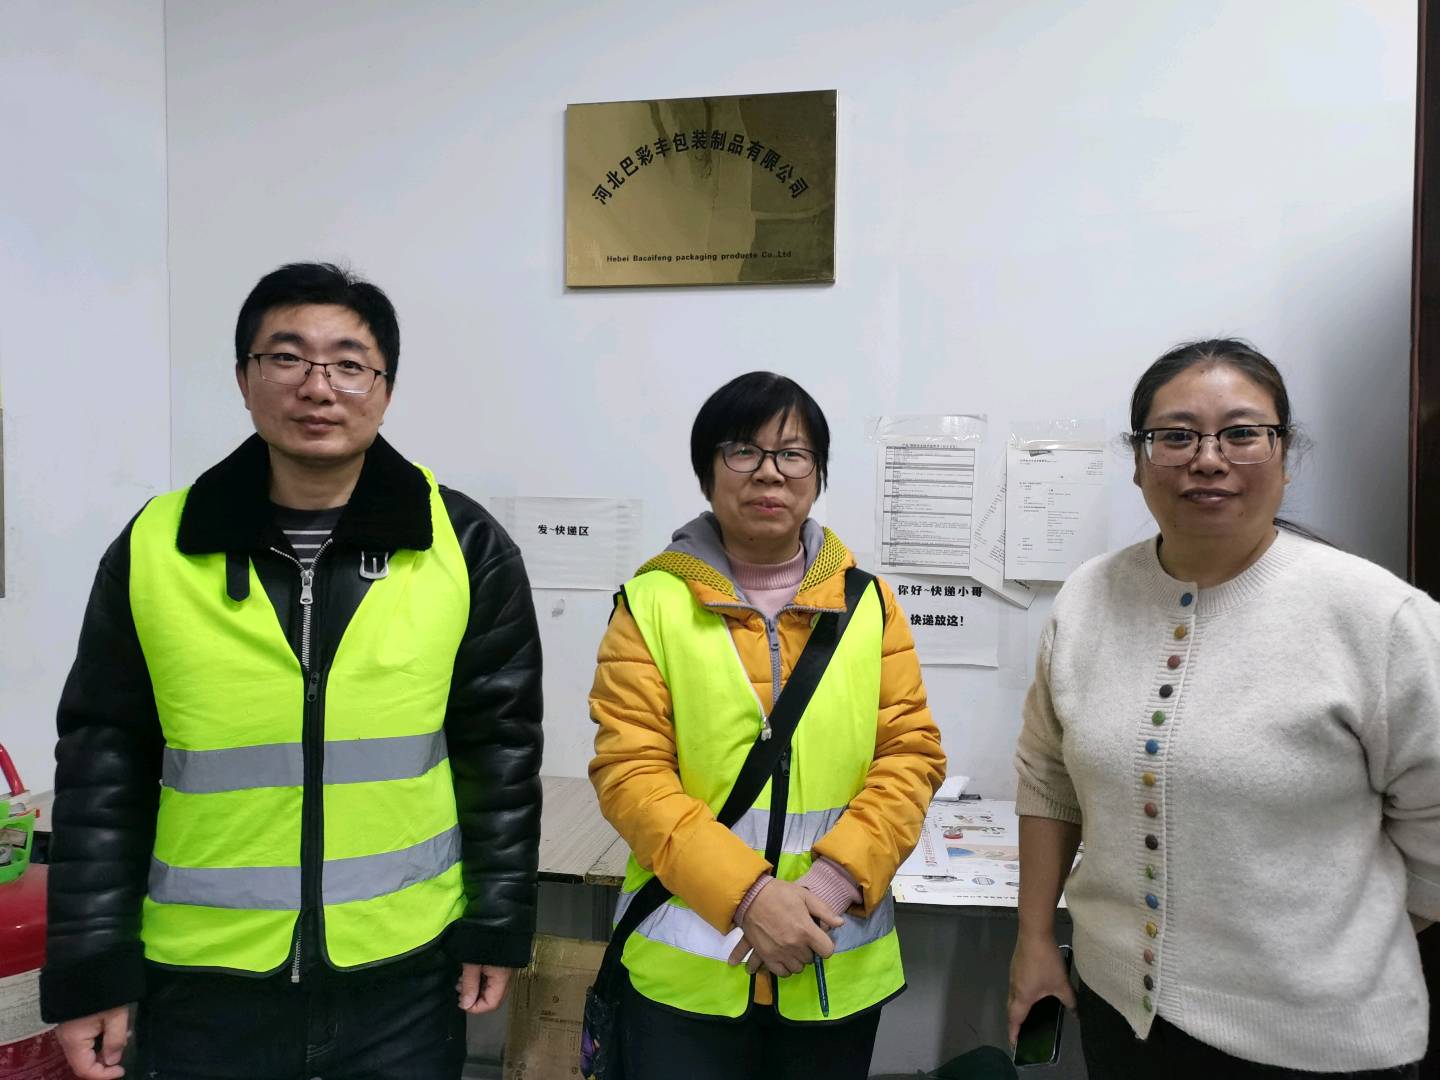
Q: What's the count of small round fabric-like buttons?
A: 15